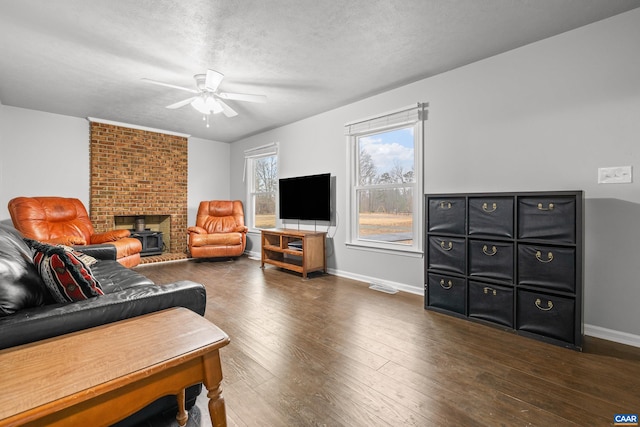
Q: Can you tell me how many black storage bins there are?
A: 9